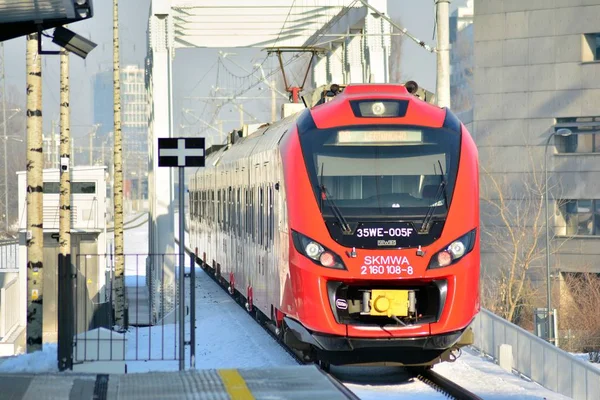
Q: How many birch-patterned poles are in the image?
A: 3